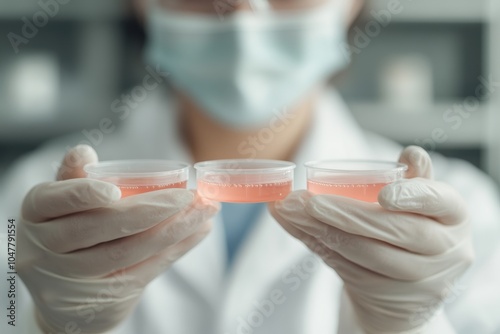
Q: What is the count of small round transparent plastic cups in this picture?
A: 3